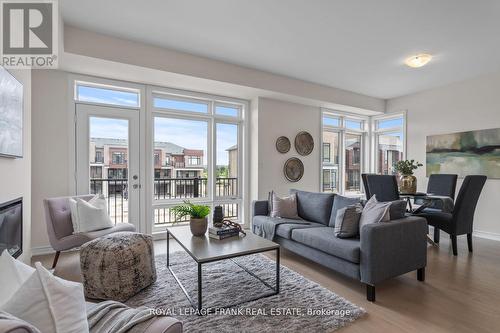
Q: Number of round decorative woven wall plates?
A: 3